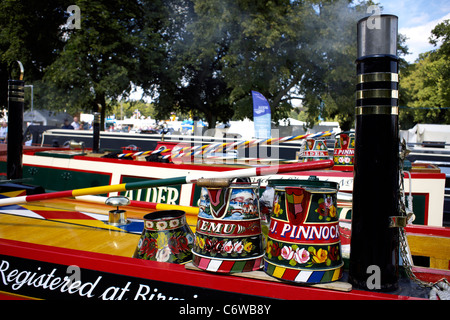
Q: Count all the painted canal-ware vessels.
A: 5